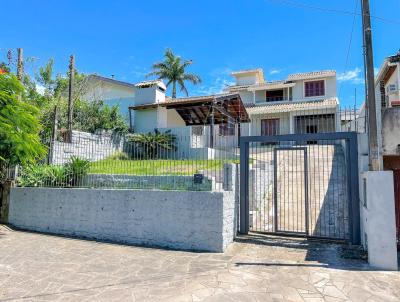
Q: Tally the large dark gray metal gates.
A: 1